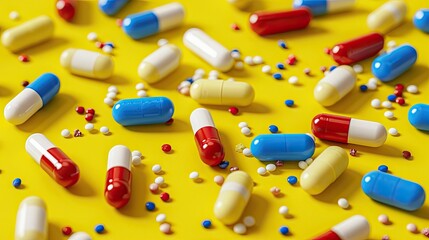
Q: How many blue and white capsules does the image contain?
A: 3